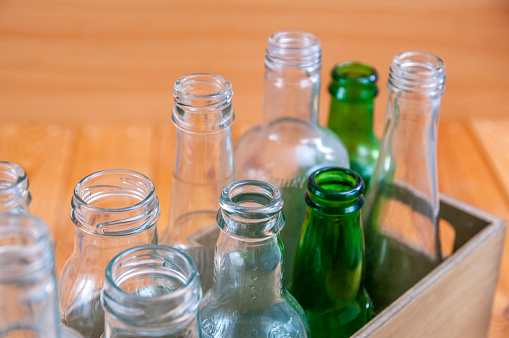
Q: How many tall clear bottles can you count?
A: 3